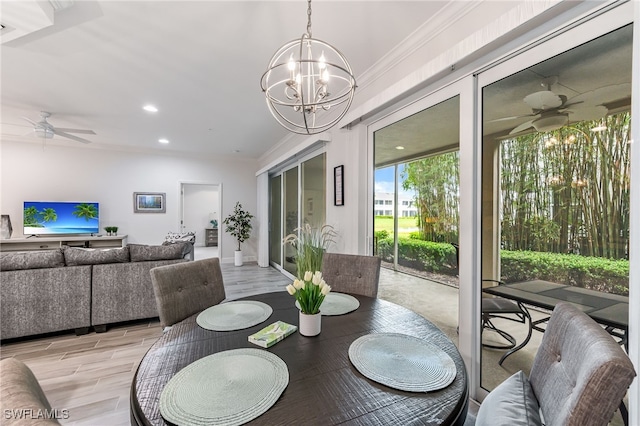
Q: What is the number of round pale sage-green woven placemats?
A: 4